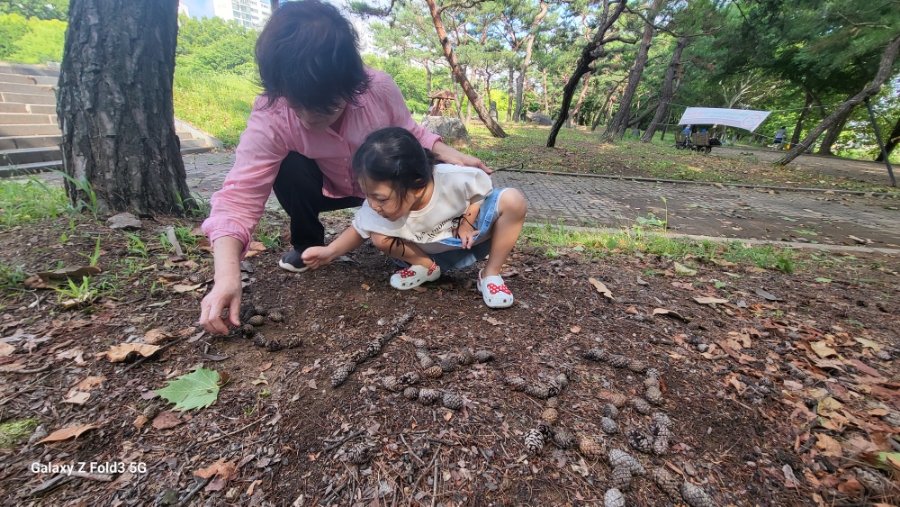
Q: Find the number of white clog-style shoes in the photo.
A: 2